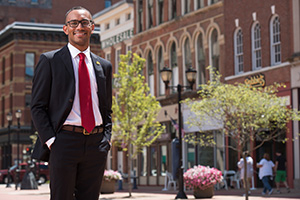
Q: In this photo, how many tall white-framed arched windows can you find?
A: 3